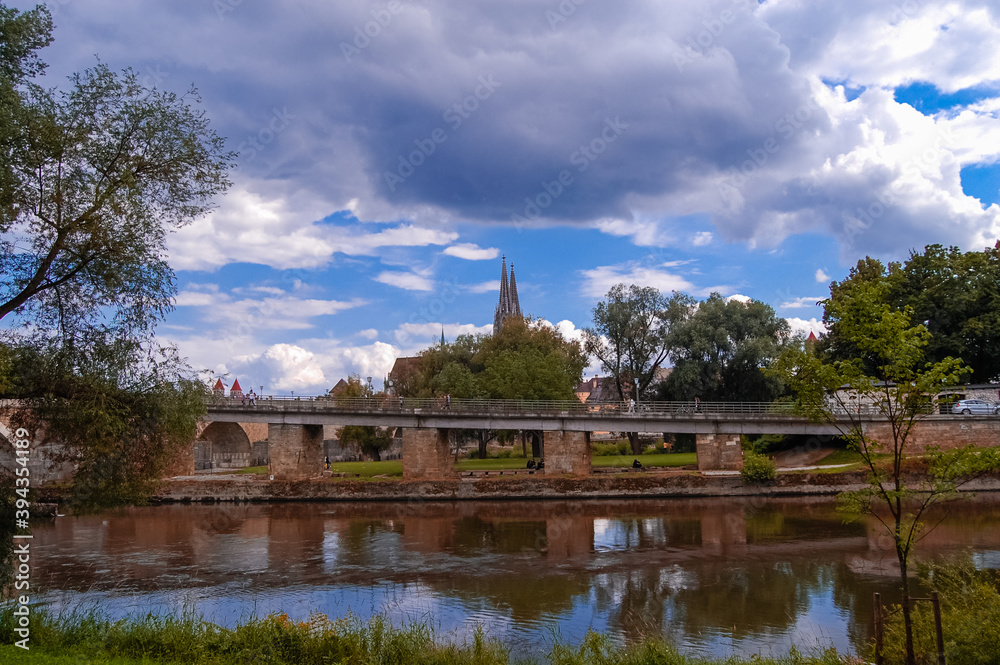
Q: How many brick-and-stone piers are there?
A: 4